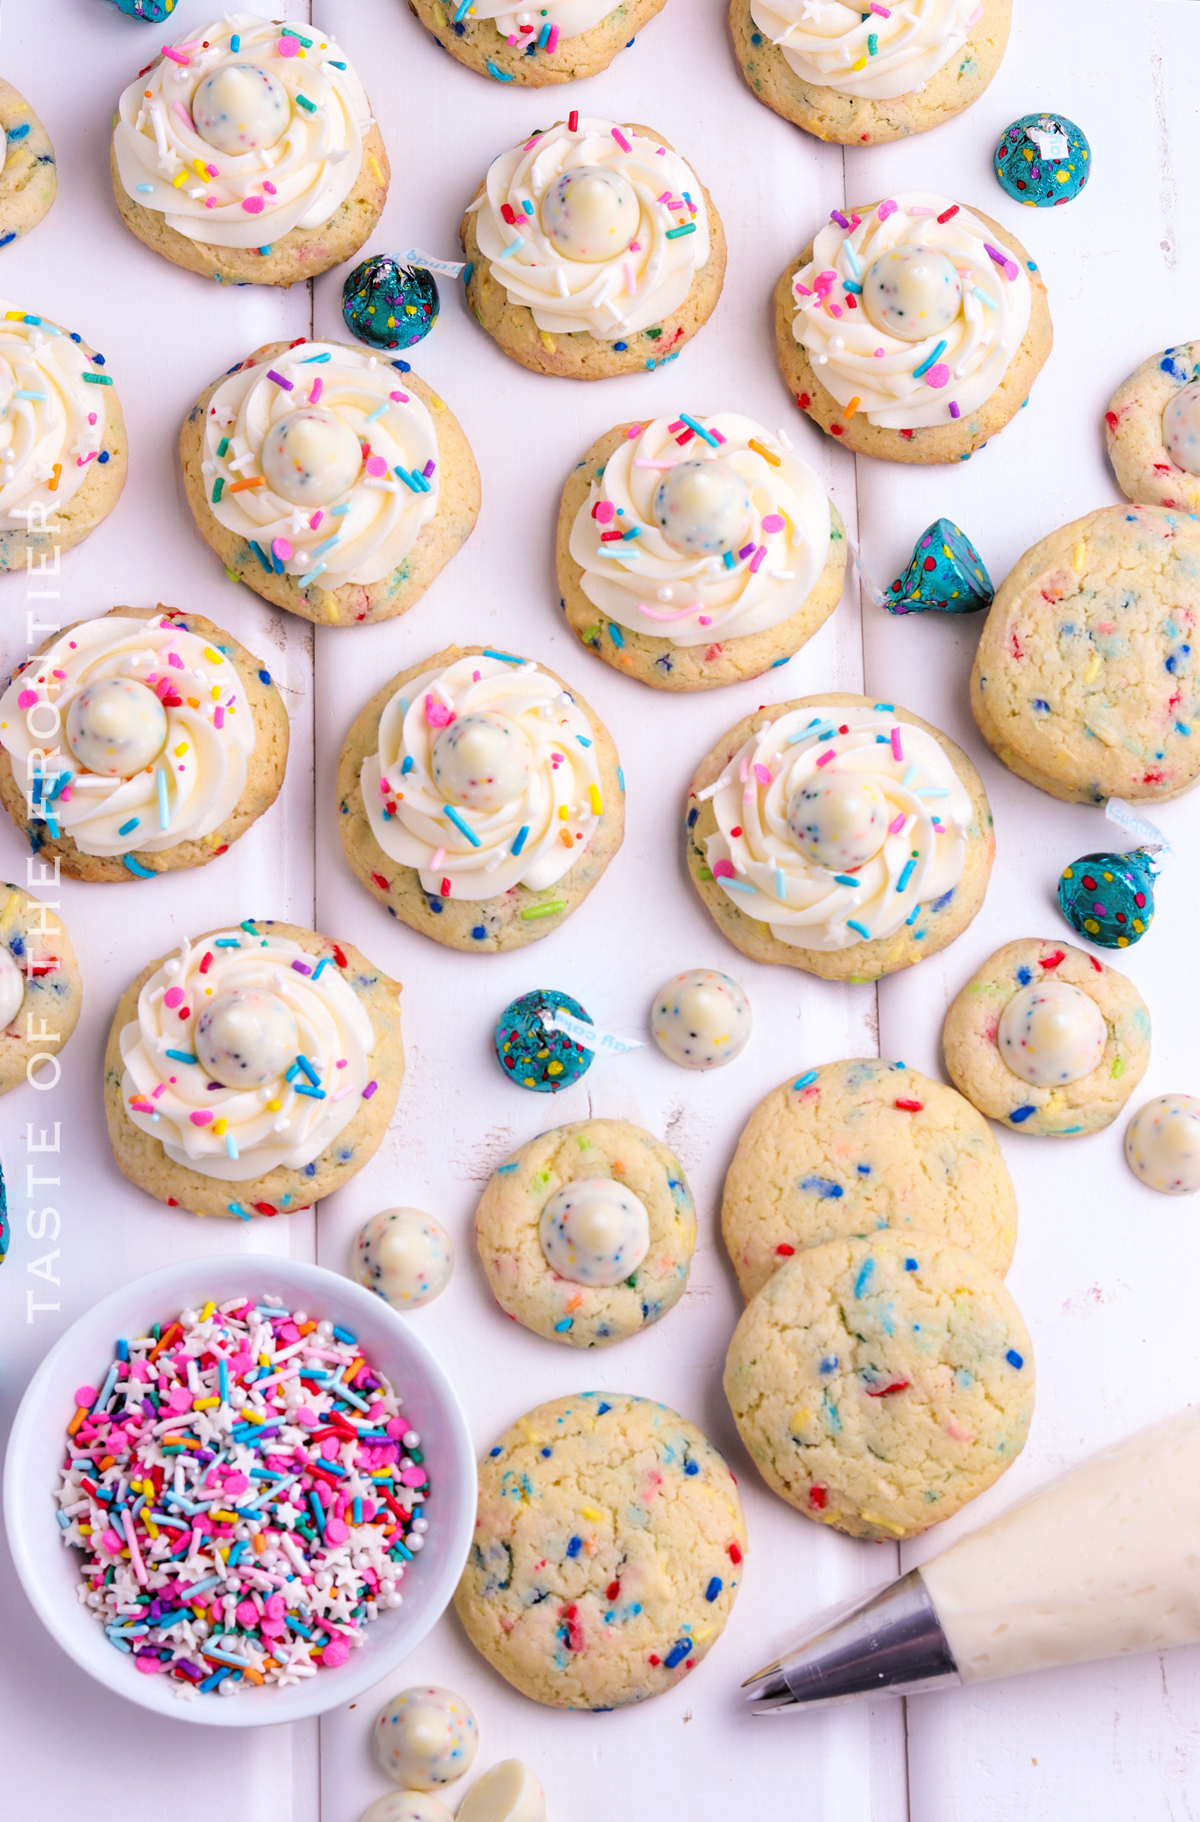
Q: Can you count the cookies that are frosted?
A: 12